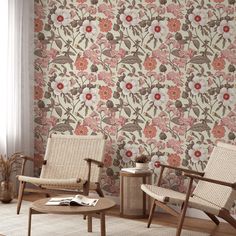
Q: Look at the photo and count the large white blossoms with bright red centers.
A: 15